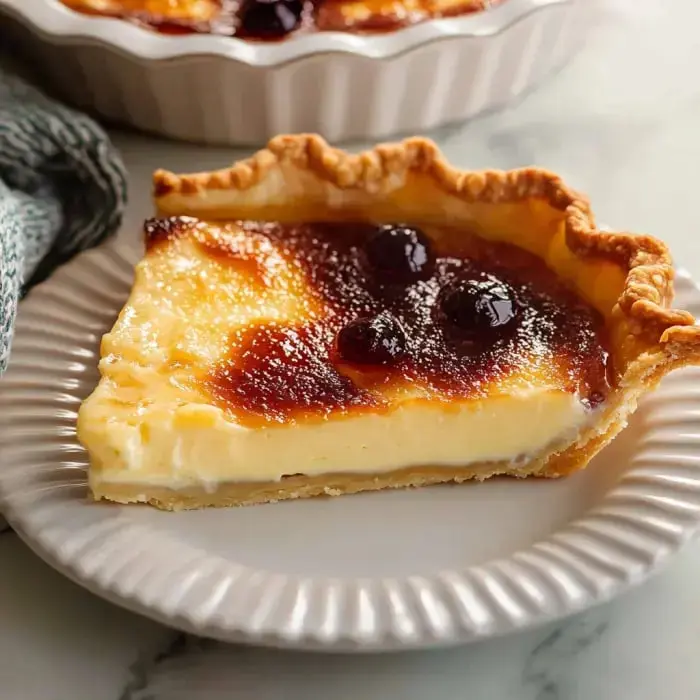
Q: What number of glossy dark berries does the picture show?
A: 4